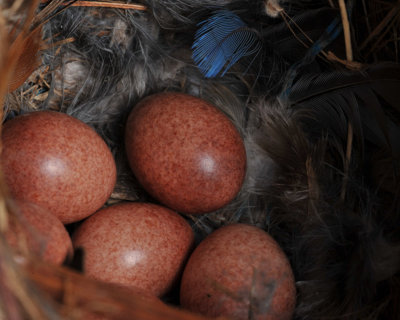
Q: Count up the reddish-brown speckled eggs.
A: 5